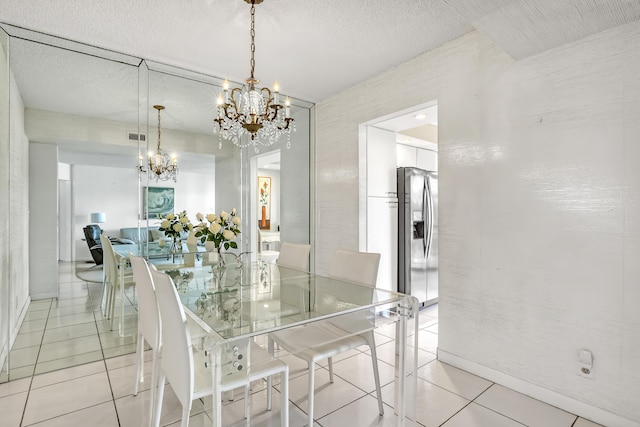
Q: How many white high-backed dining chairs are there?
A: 4